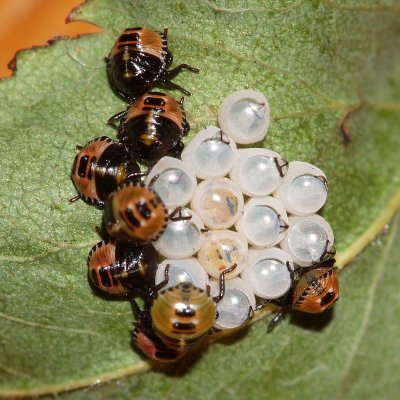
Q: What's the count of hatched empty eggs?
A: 11